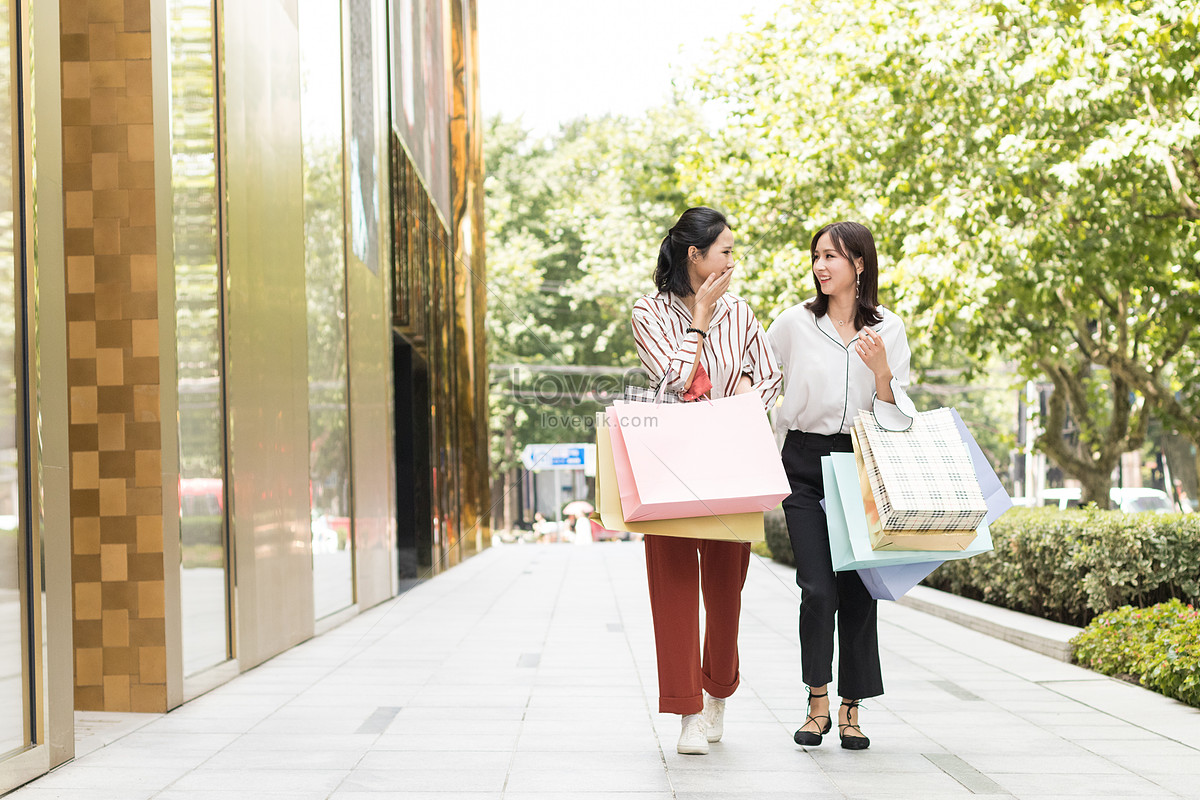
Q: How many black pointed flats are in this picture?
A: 2